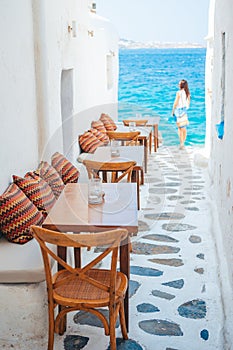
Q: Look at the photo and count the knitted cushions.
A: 8